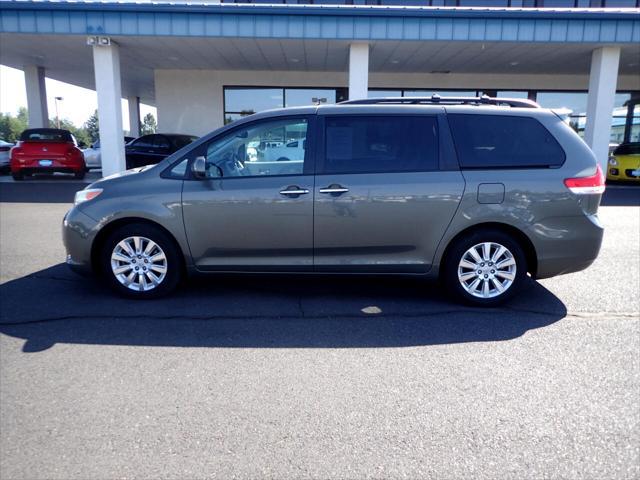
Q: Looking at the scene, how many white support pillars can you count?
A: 5